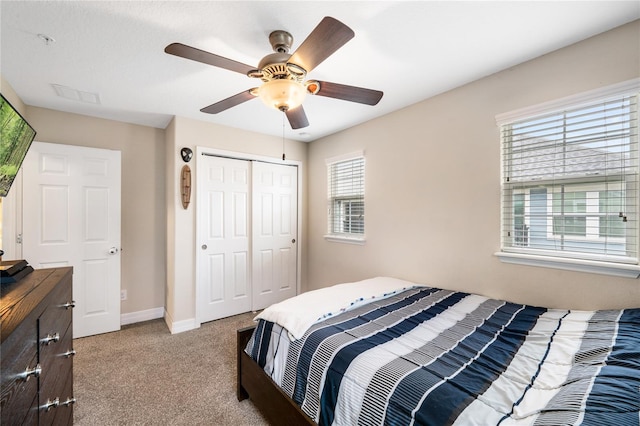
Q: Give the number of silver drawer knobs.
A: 6